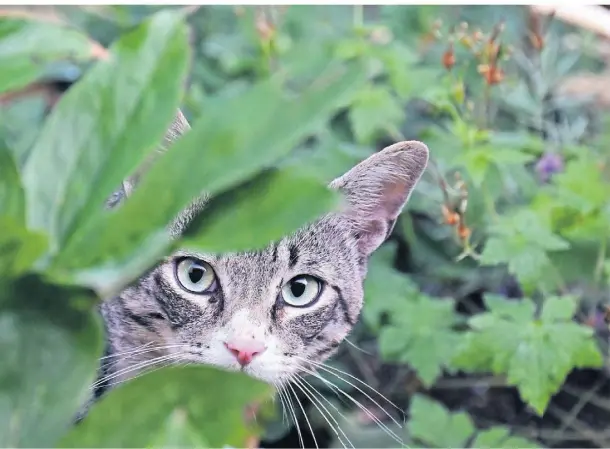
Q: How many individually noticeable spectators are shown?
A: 0